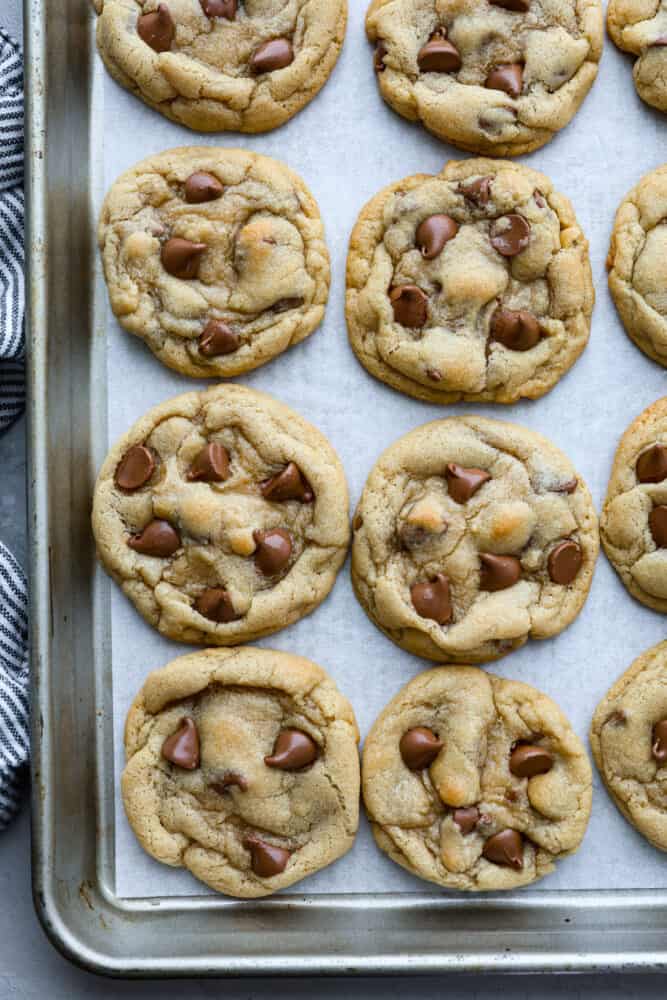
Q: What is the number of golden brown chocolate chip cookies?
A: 12